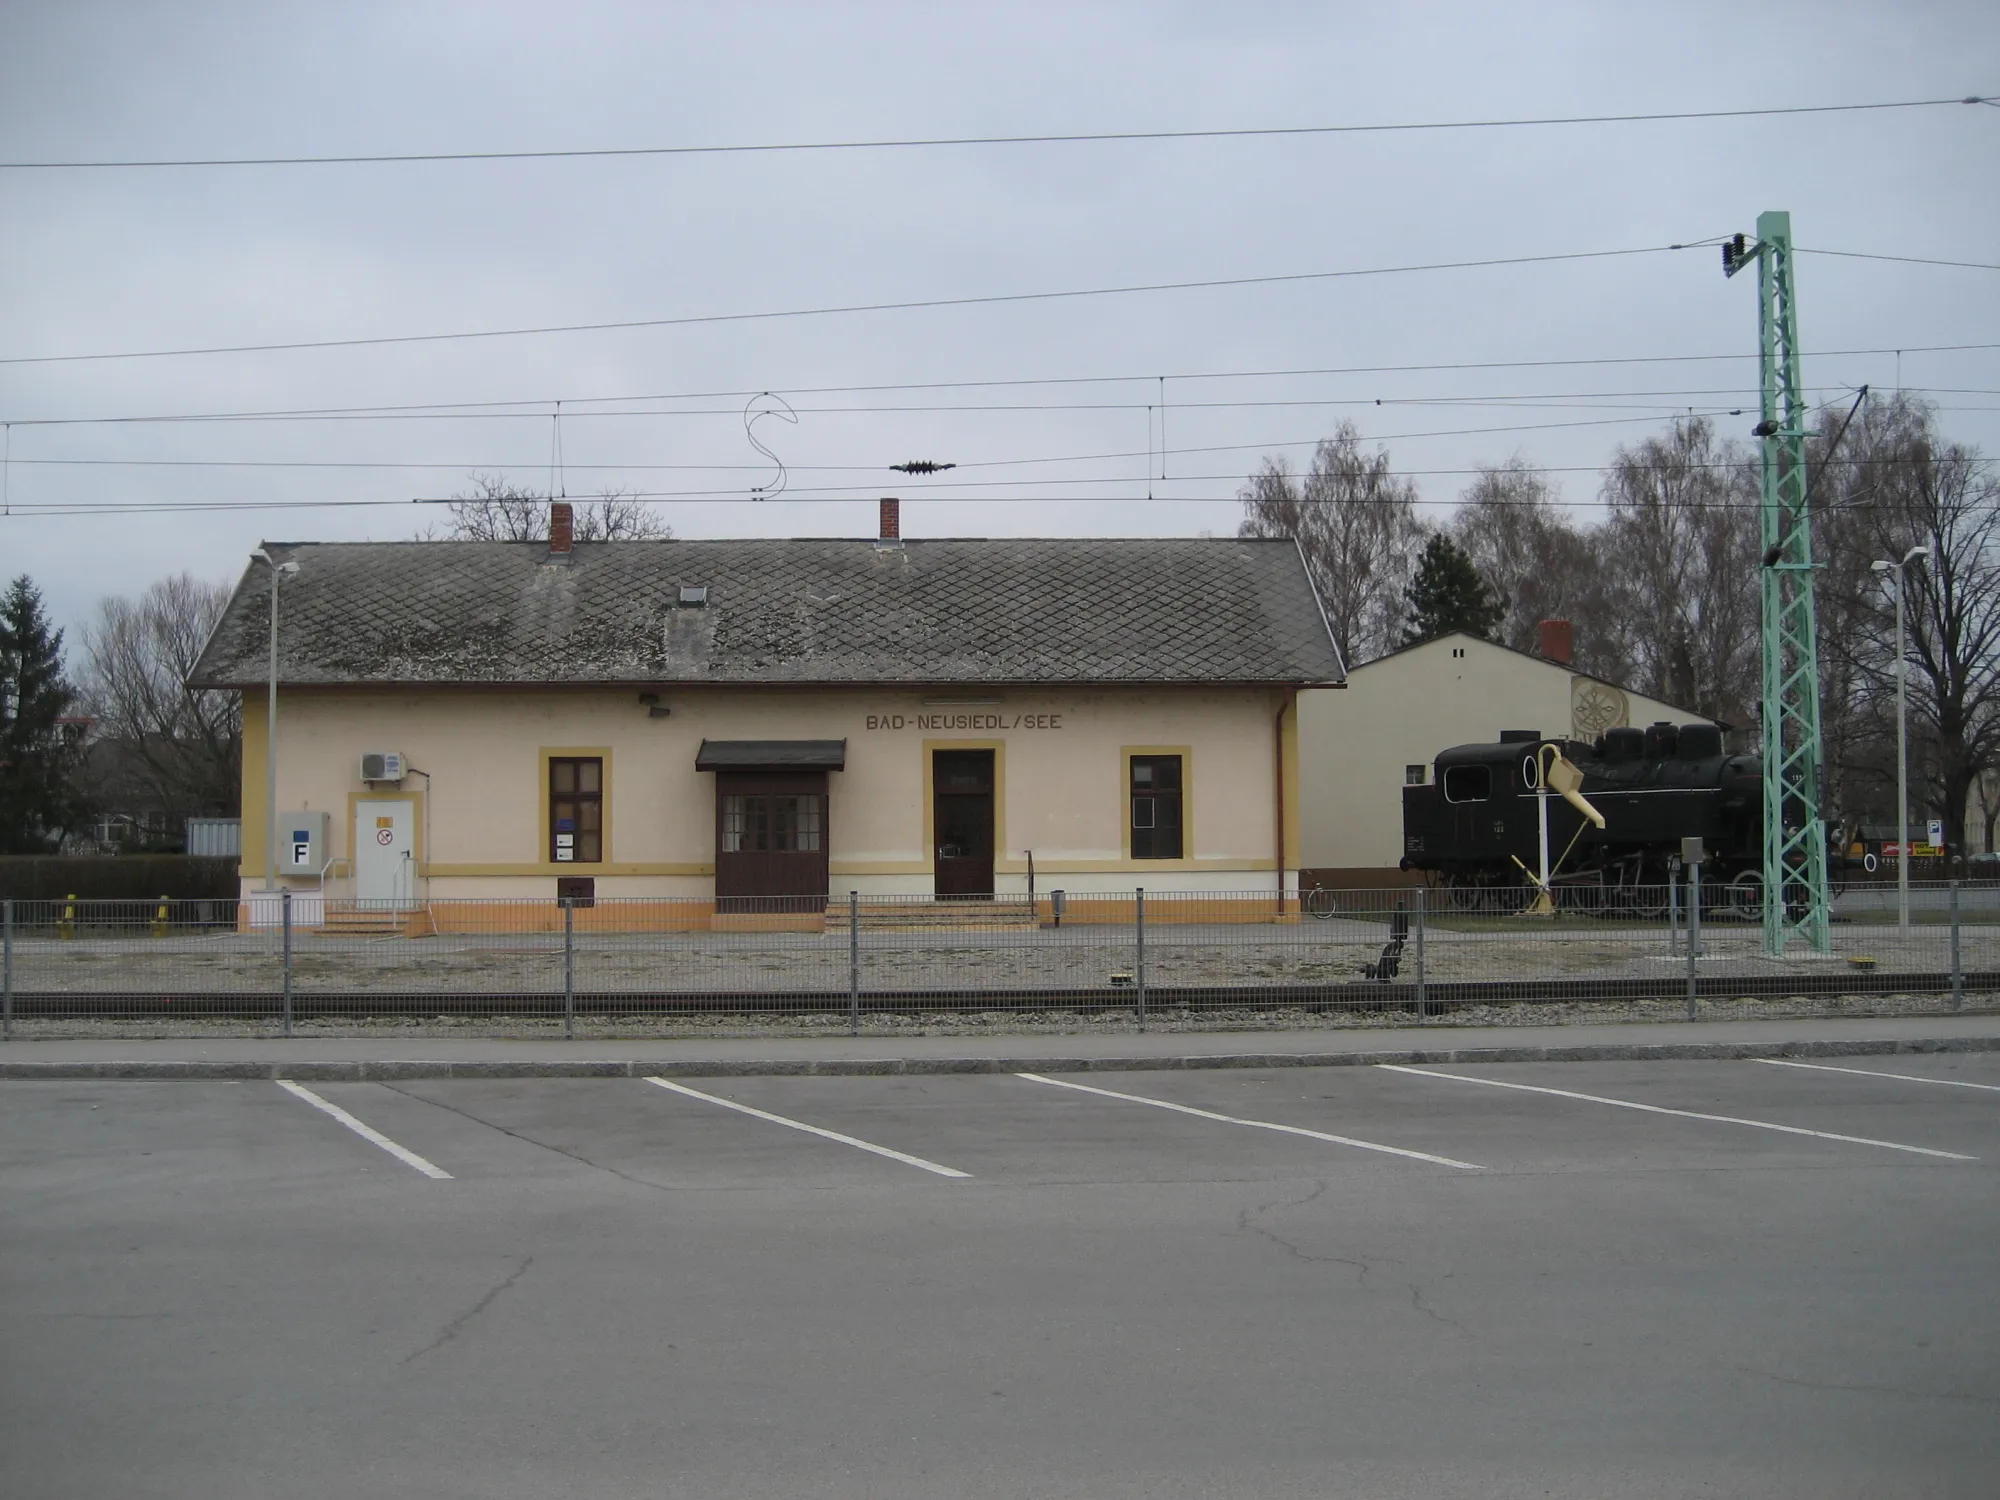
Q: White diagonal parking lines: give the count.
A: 5